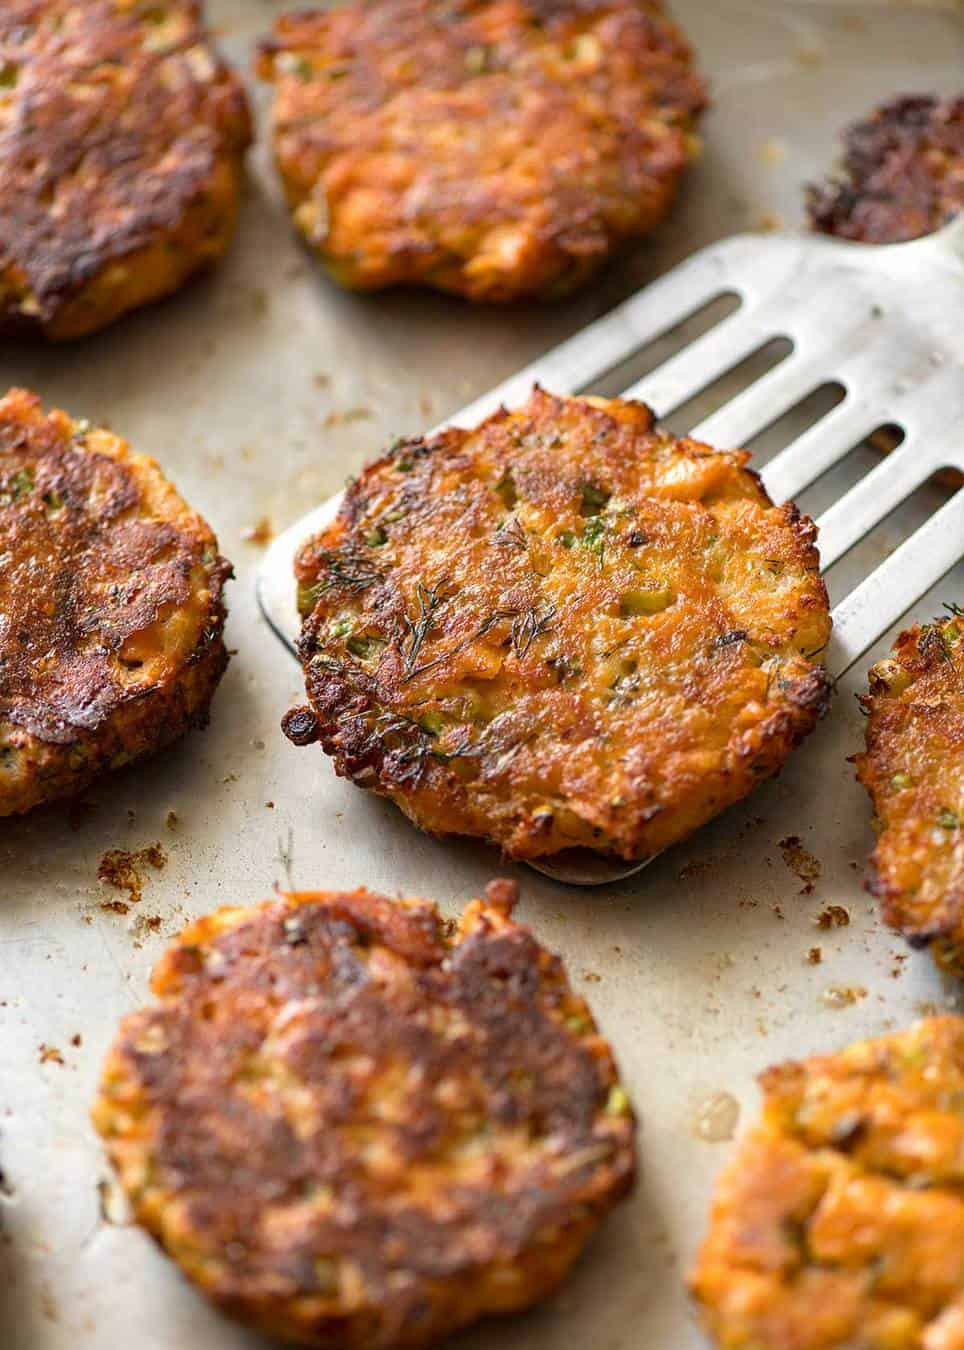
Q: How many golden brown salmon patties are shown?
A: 8